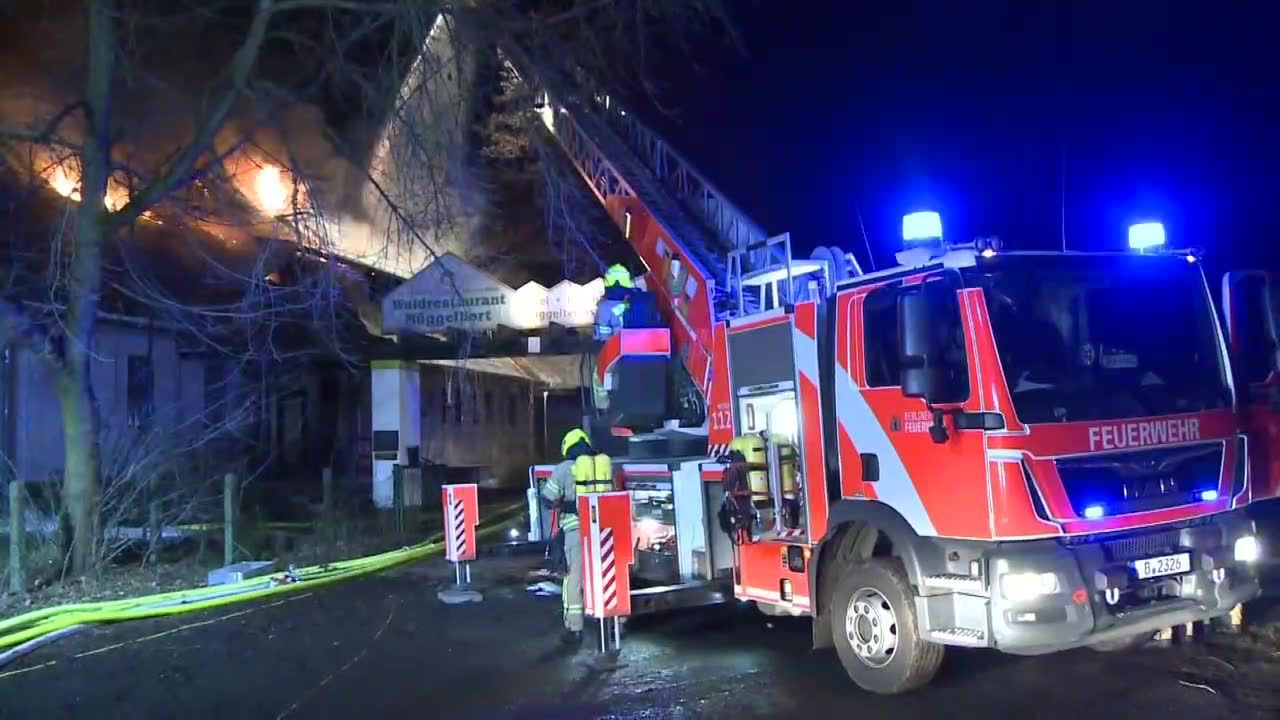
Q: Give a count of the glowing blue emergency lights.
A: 4